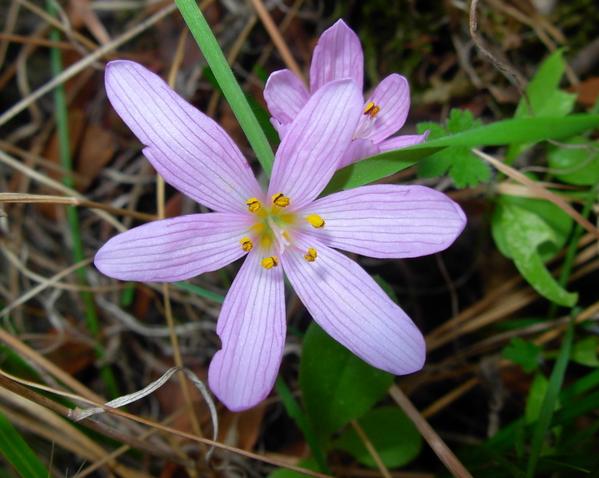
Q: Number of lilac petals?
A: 12